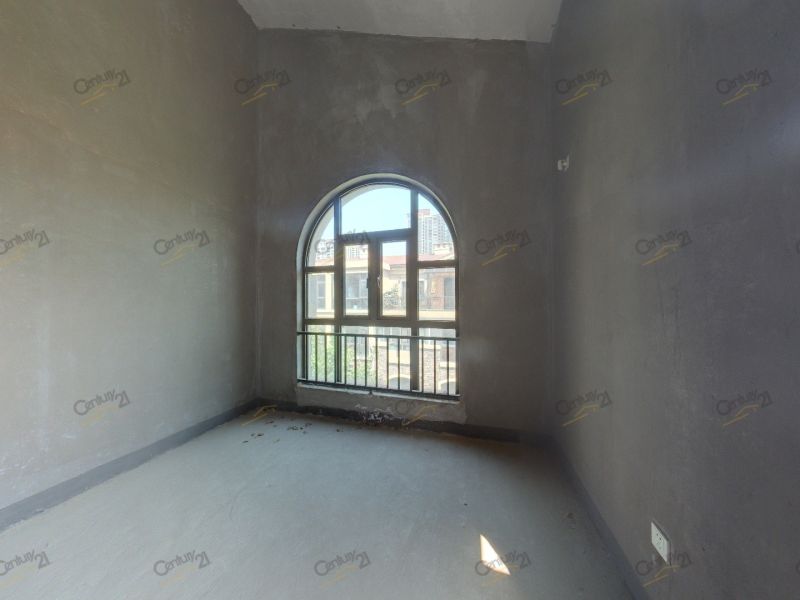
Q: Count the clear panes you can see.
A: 10